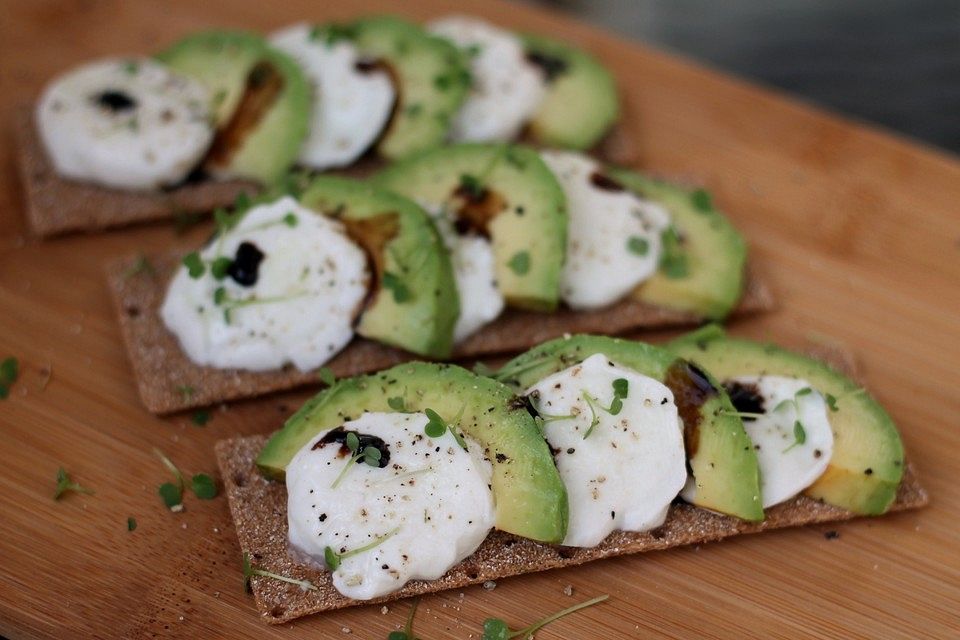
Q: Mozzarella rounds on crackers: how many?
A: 9